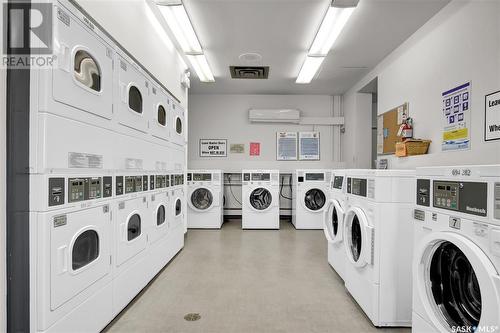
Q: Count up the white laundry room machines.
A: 14